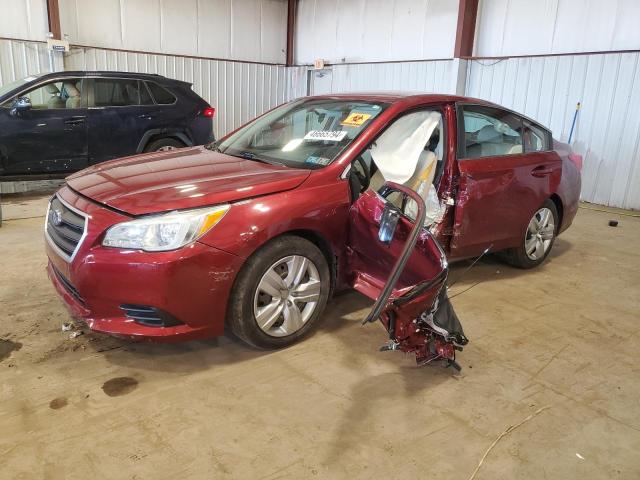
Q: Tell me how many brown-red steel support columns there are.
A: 3